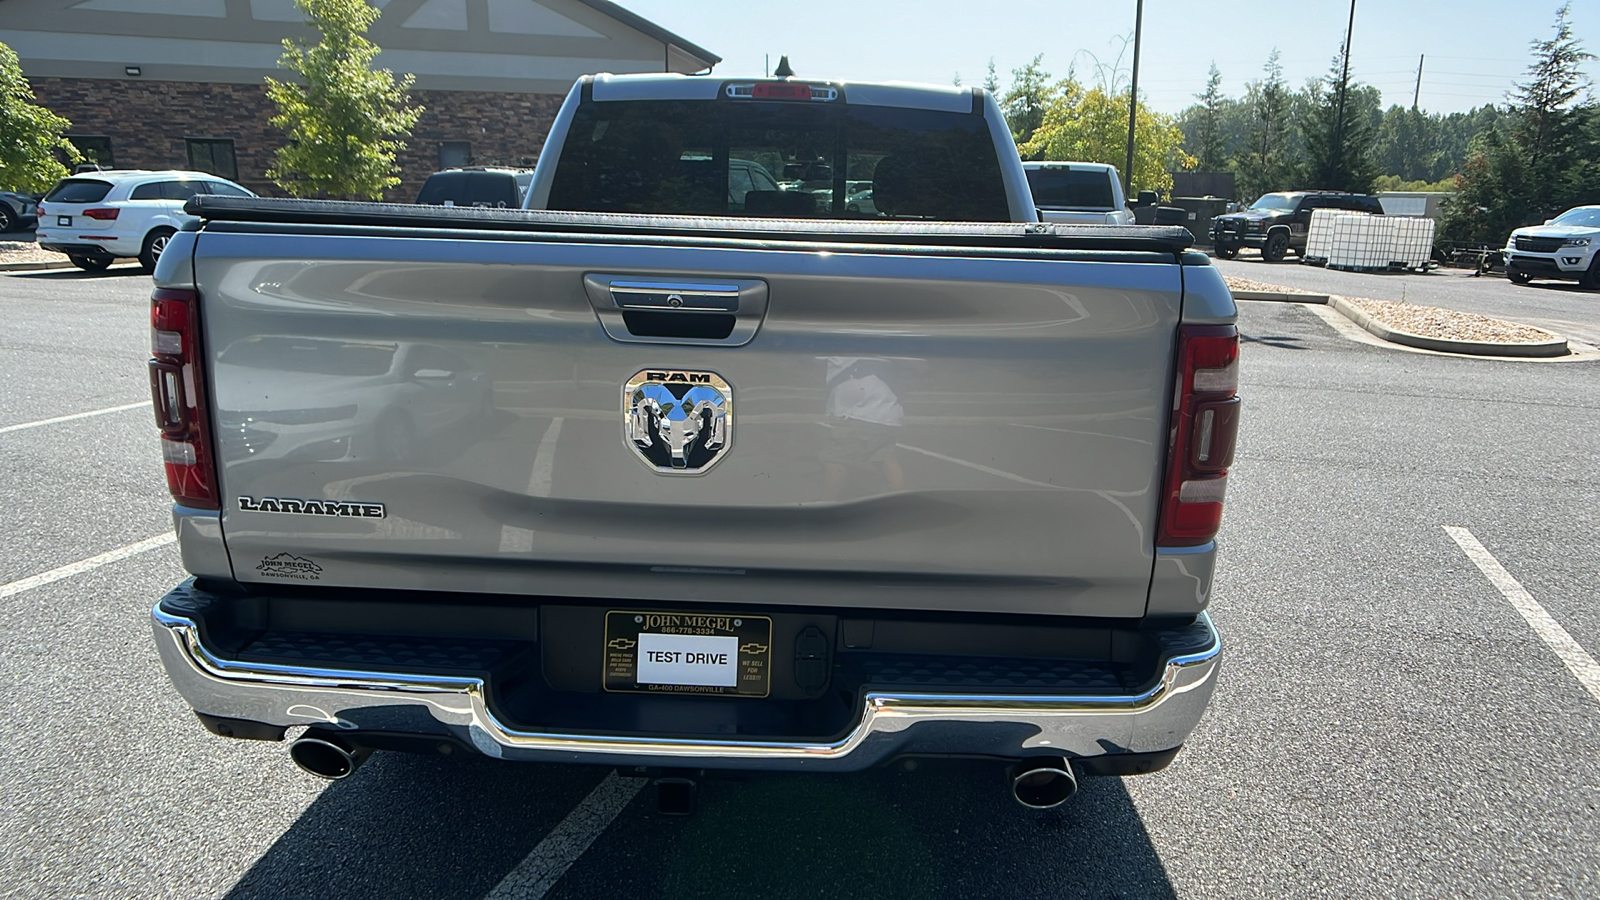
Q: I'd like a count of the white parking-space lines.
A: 4